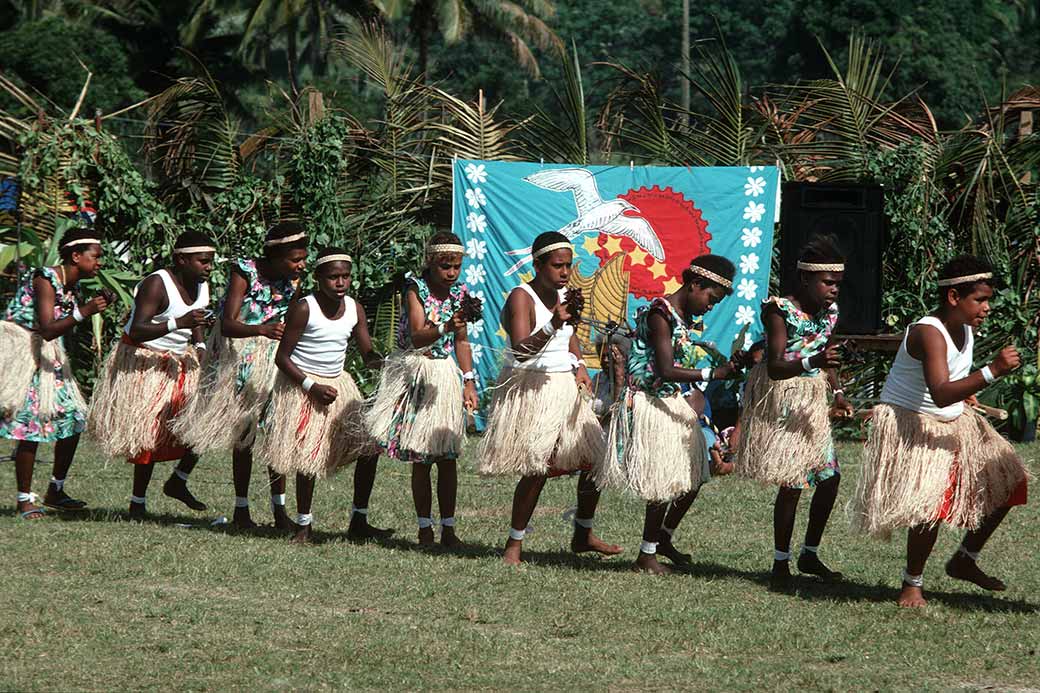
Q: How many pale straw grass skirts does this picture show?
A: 9